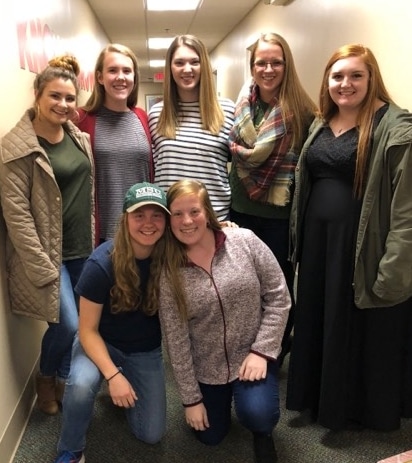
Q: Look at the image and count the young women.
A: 7